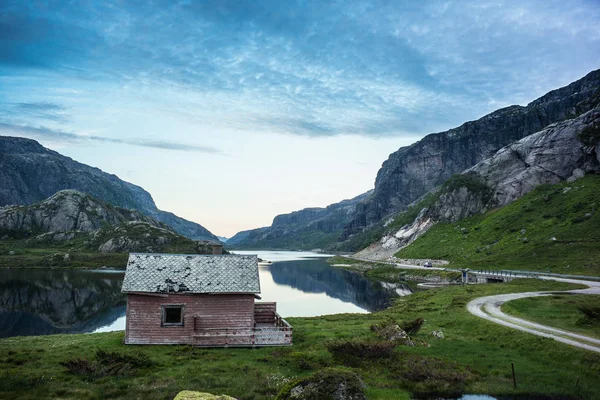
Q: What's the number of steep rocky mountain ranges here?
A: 2